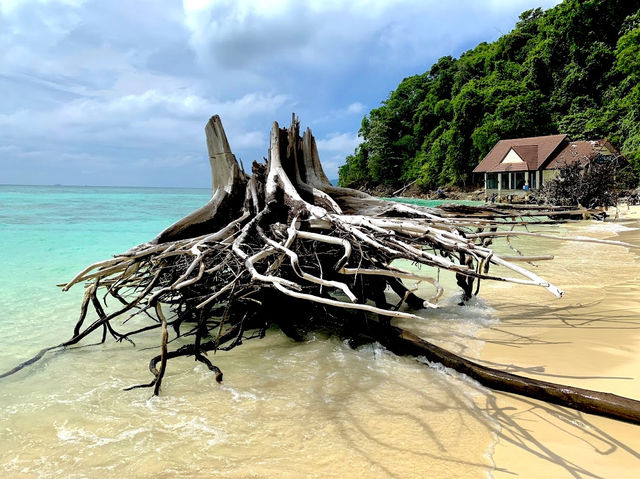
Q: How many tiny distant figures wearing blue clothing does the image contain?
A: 1